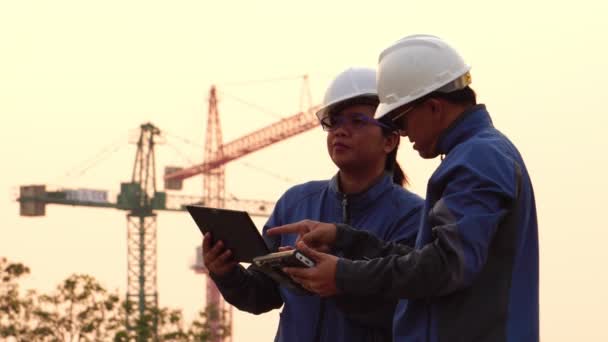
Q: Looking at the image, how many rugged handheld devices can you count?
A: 1